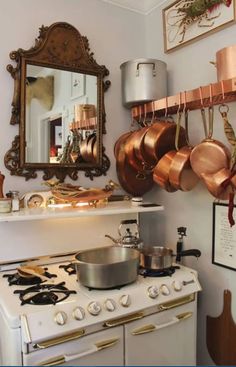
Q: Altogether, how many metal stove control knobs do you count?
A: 8